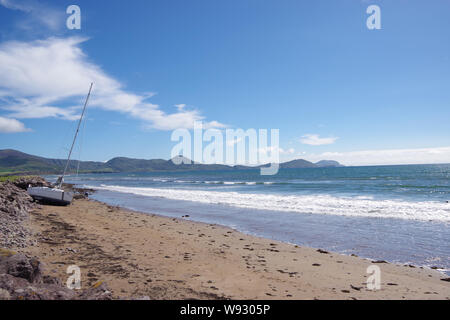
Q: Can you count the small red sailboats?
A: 0